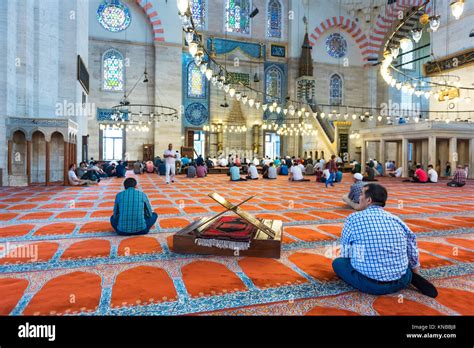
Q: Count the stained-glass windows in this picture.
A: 9